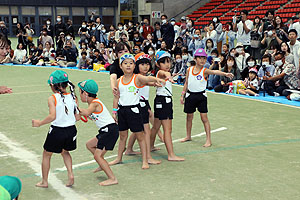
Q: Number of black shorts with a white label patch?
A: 6